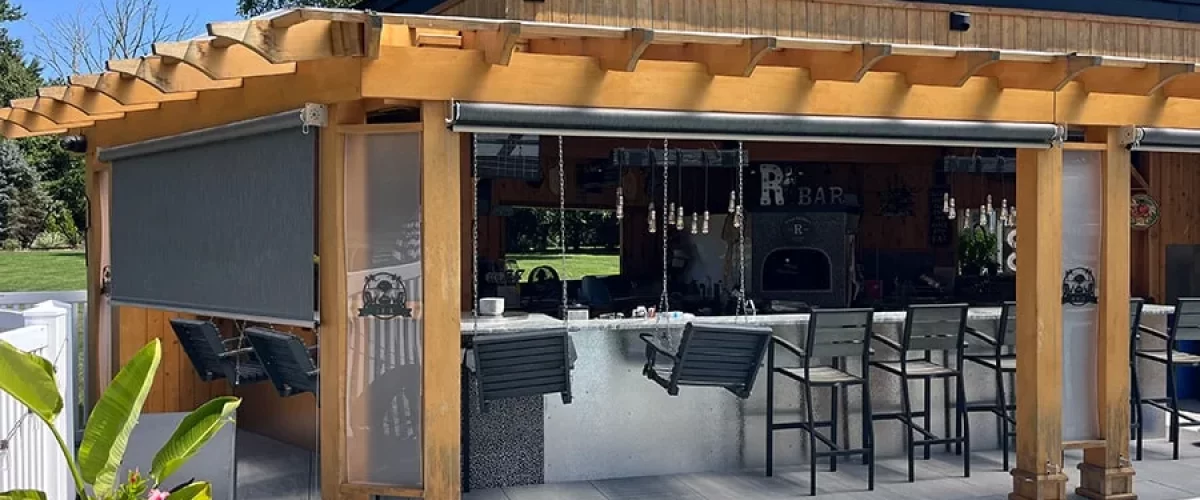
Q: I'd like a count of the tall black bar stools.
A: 5